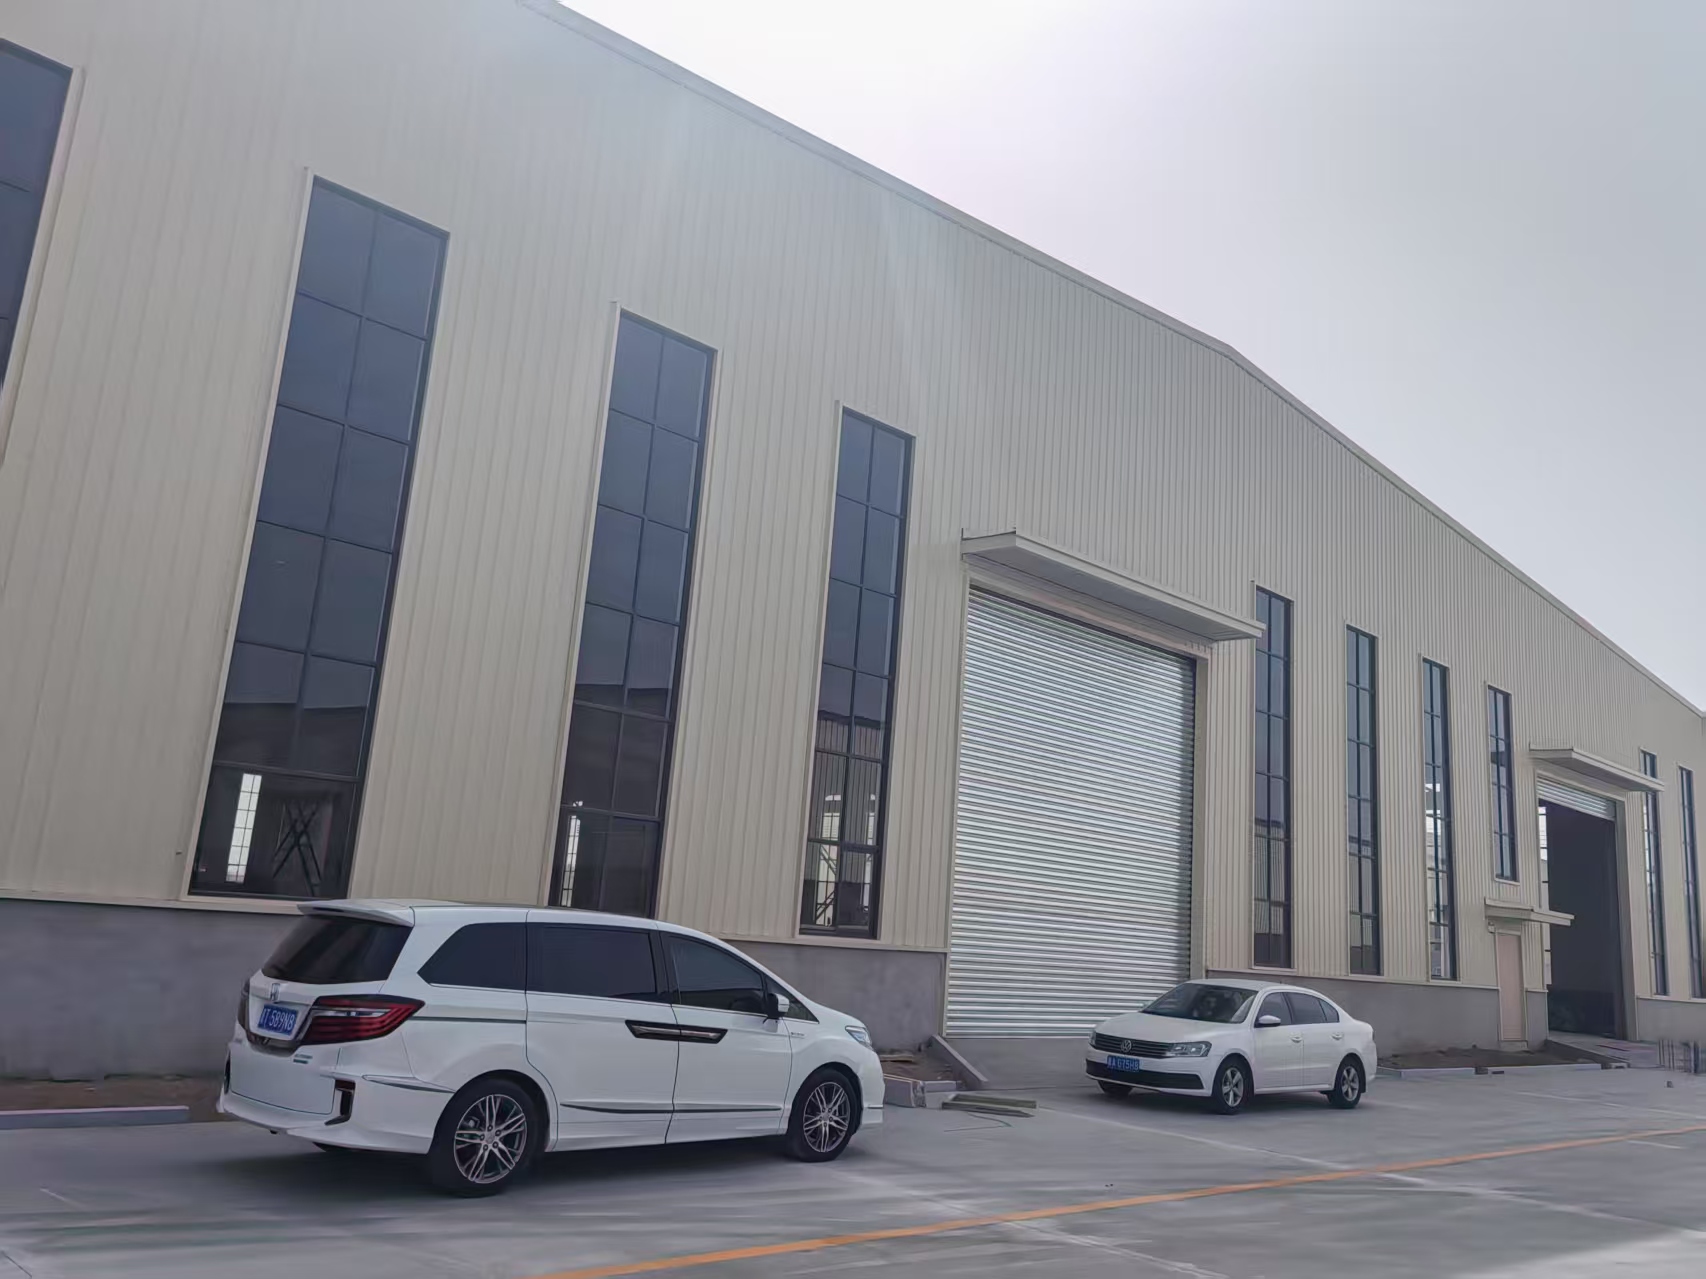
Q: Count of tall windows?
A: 10